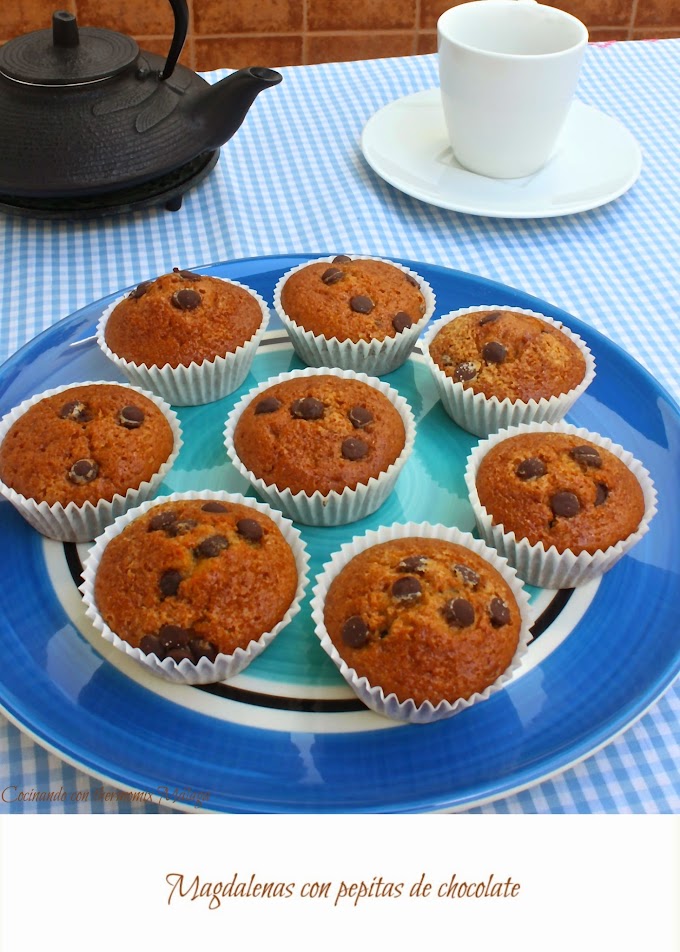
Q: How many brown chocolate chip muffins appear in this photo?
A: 8